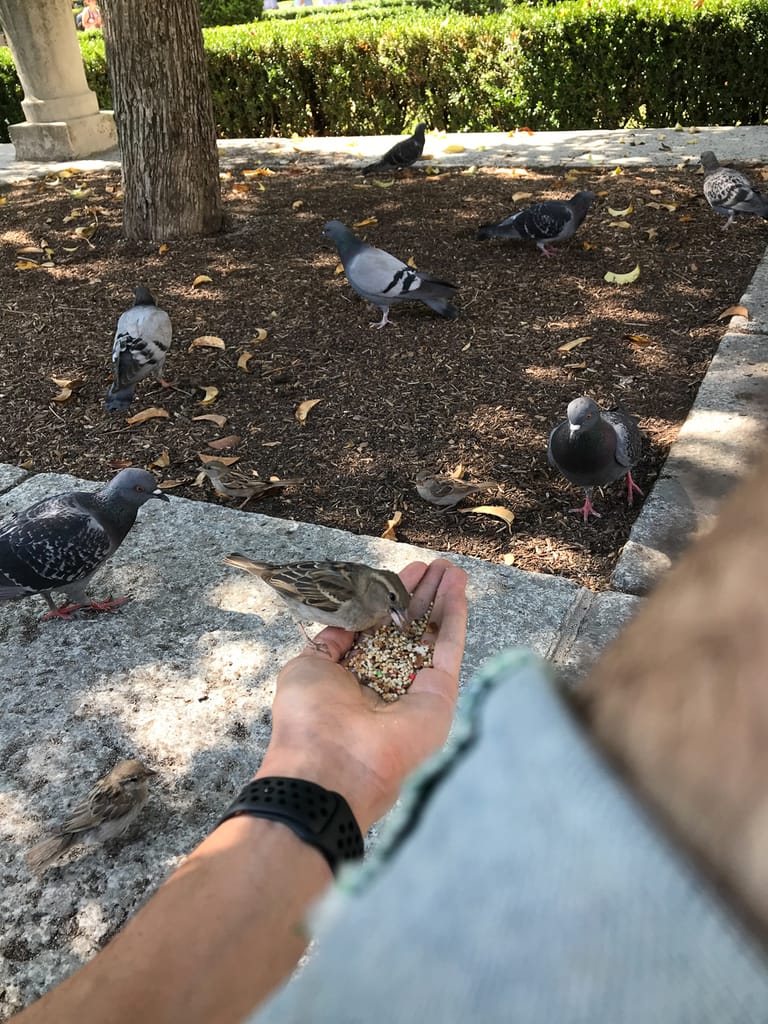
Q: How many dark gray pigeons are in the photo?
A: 4